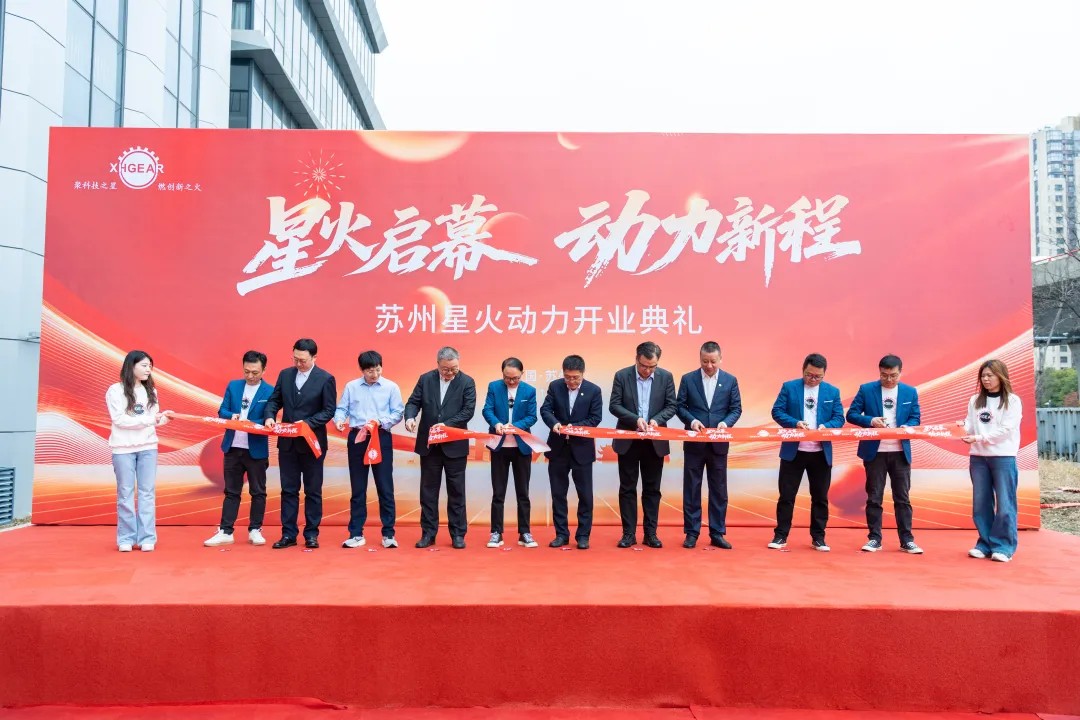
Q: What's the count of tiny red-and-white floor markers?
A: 10